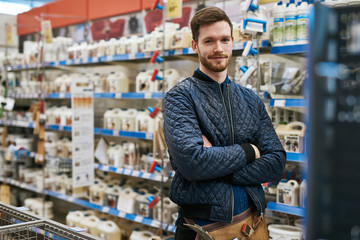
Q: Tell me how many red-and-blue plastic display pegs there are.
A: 6